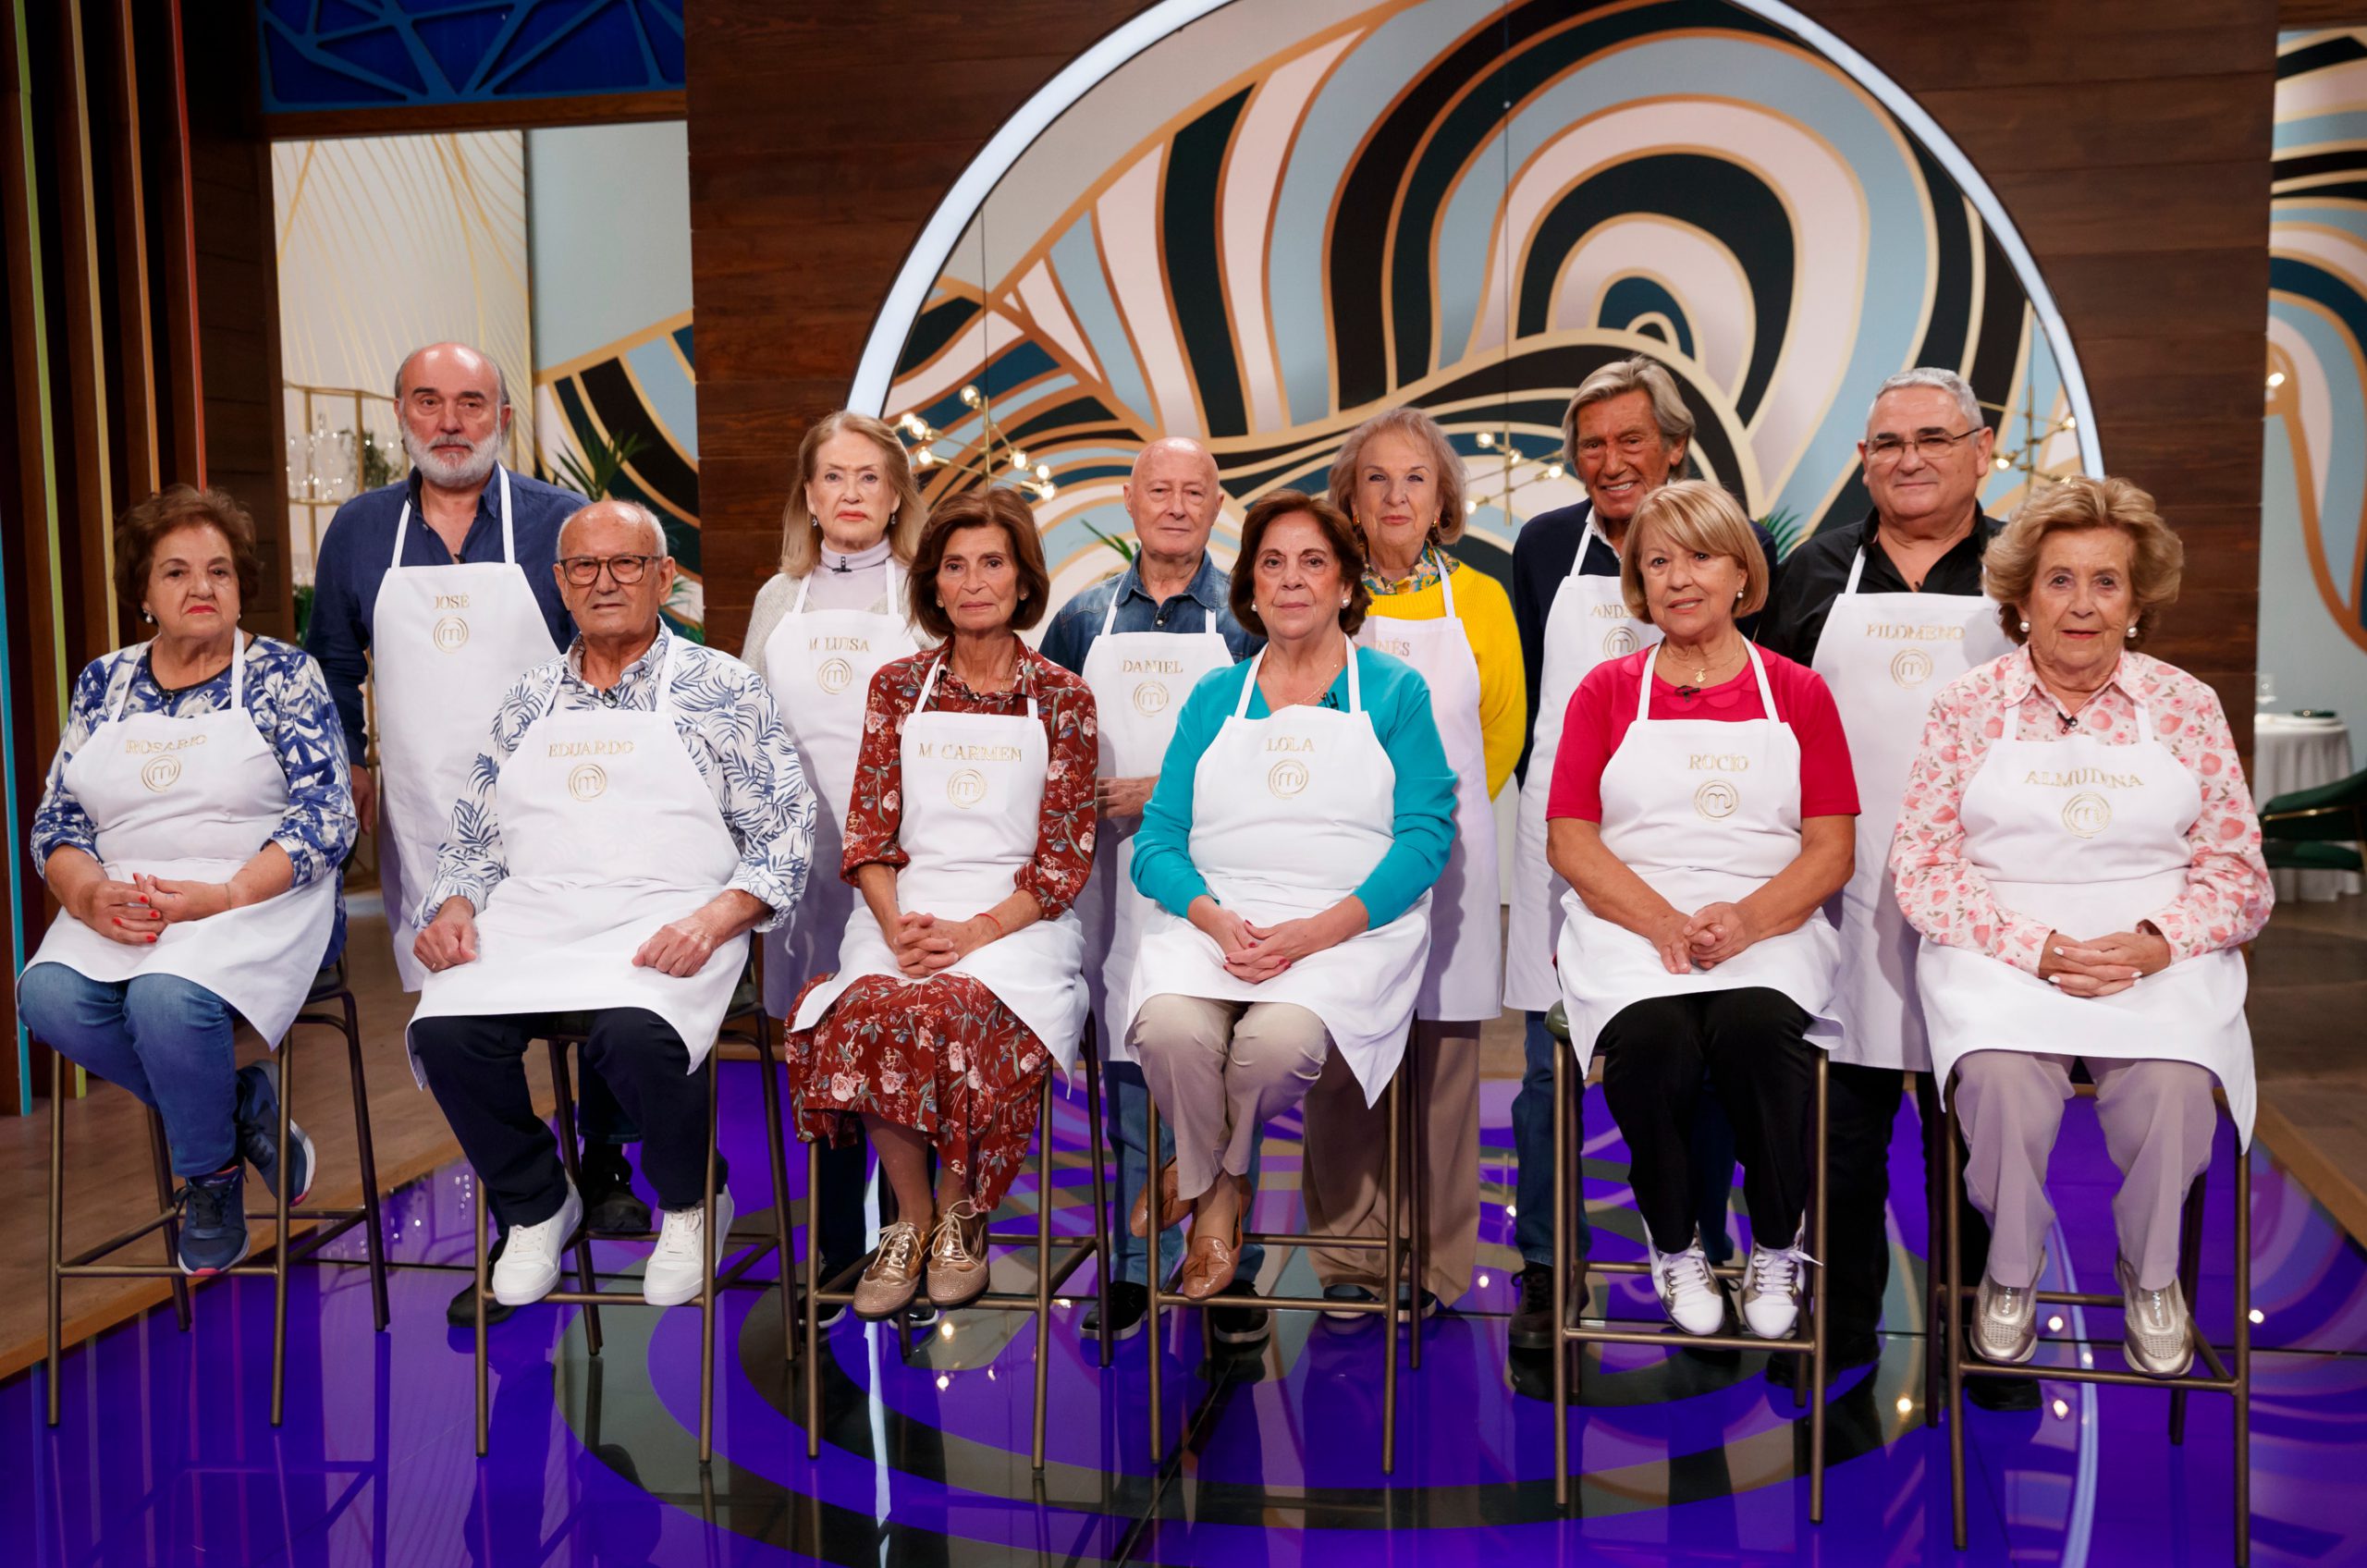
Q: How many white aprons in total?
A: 12